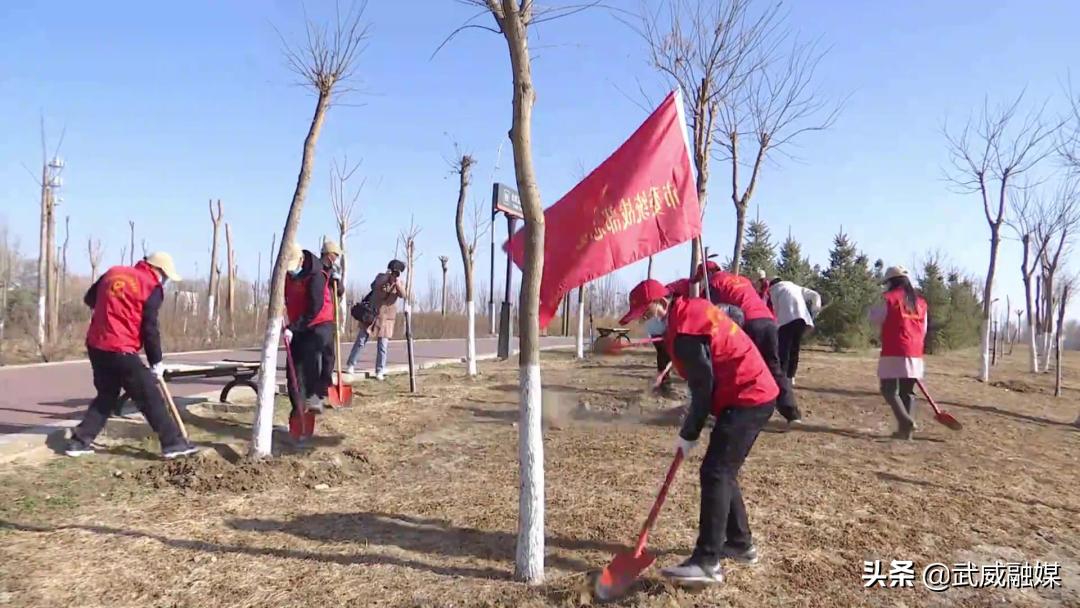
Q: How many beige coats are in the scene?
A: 1